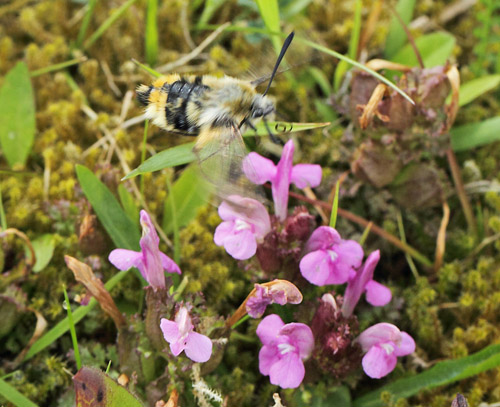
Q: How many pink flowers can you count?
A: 8